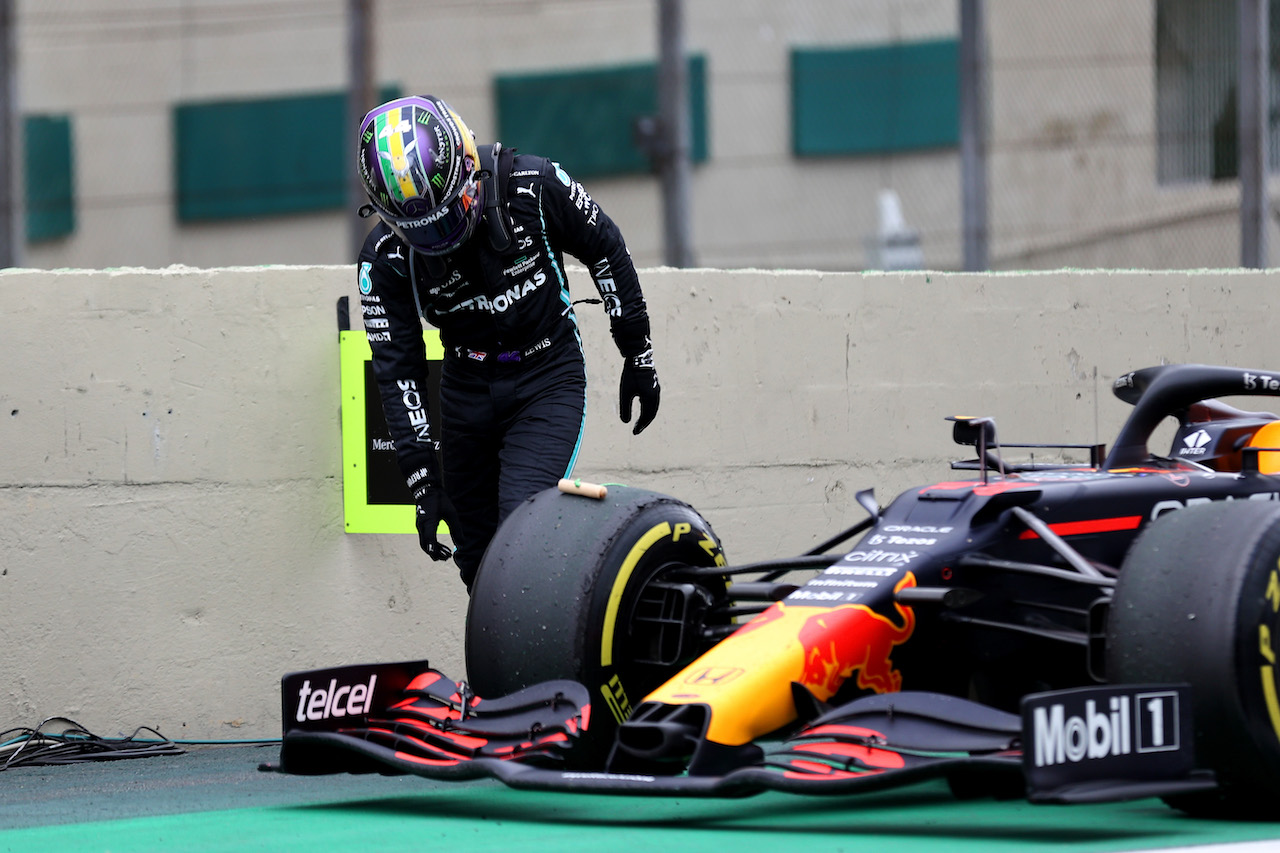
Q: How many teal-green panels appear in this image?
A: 4